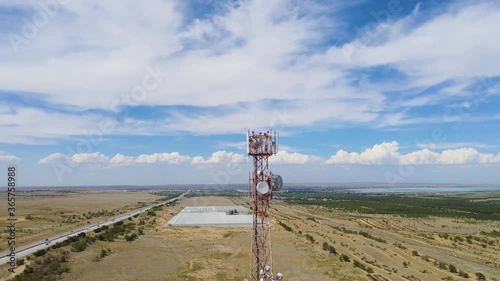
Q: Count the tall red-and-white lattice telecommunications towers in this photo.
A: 1